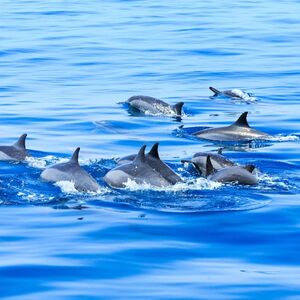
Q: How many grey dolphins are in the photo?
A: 9